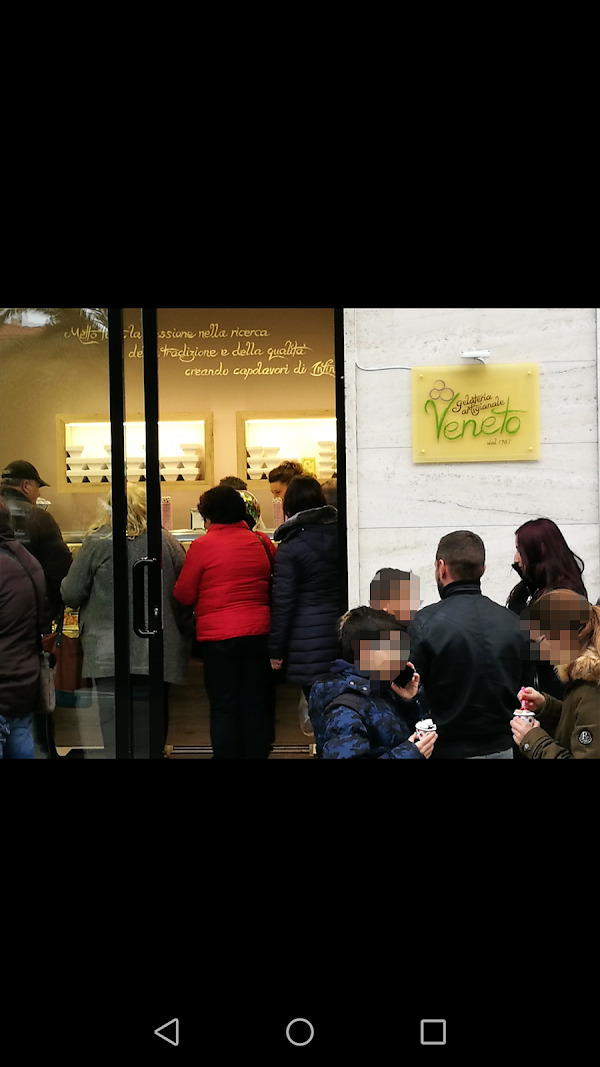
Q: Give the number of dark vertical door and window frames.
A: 3